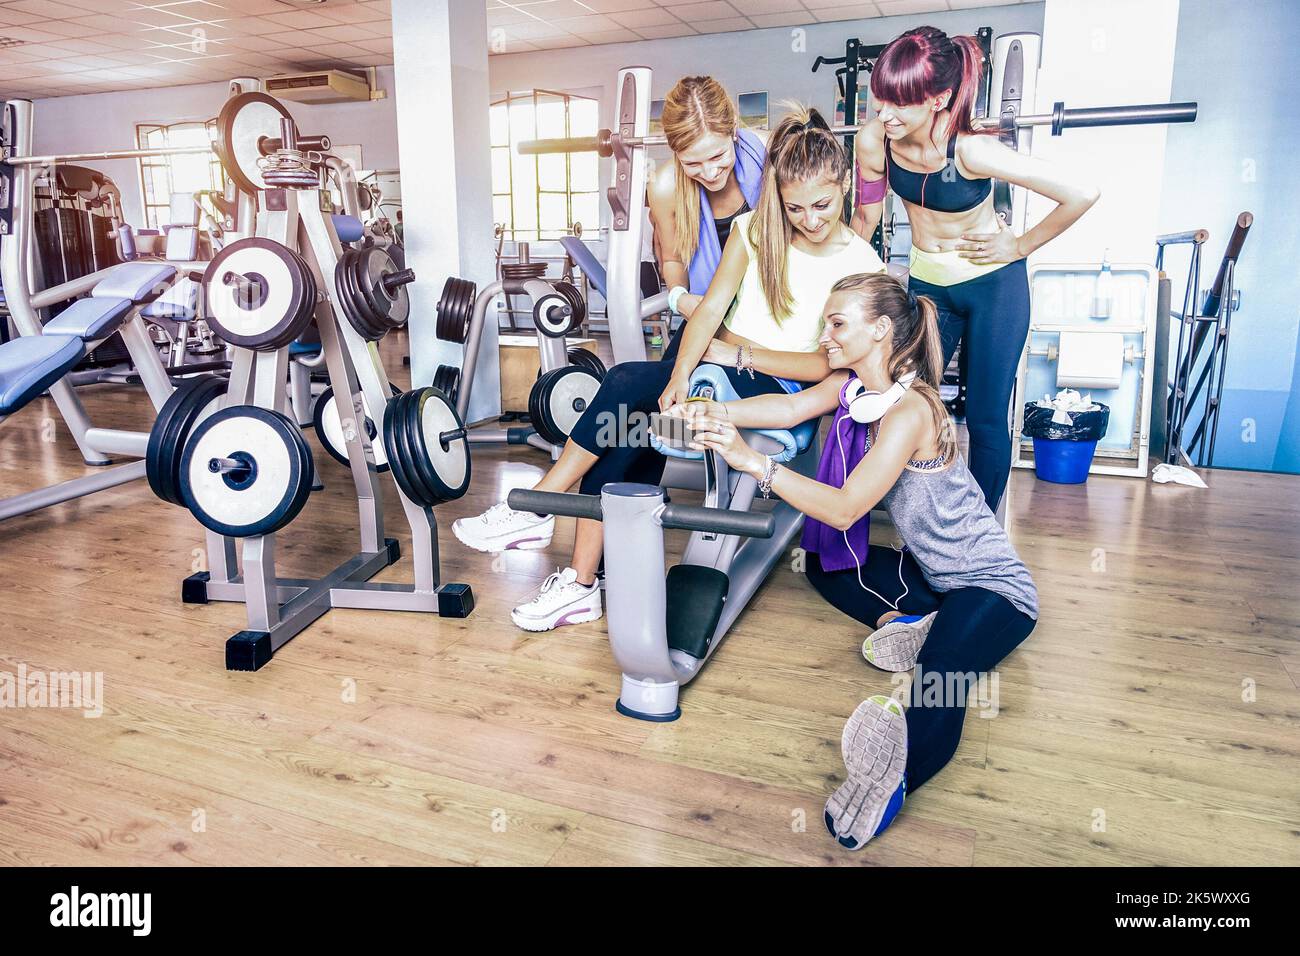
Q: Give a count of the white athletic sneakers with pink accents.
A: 2